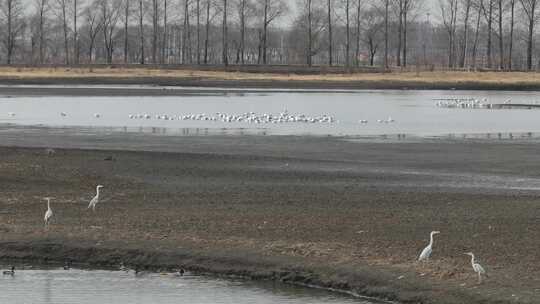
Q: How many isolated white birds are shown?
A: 4